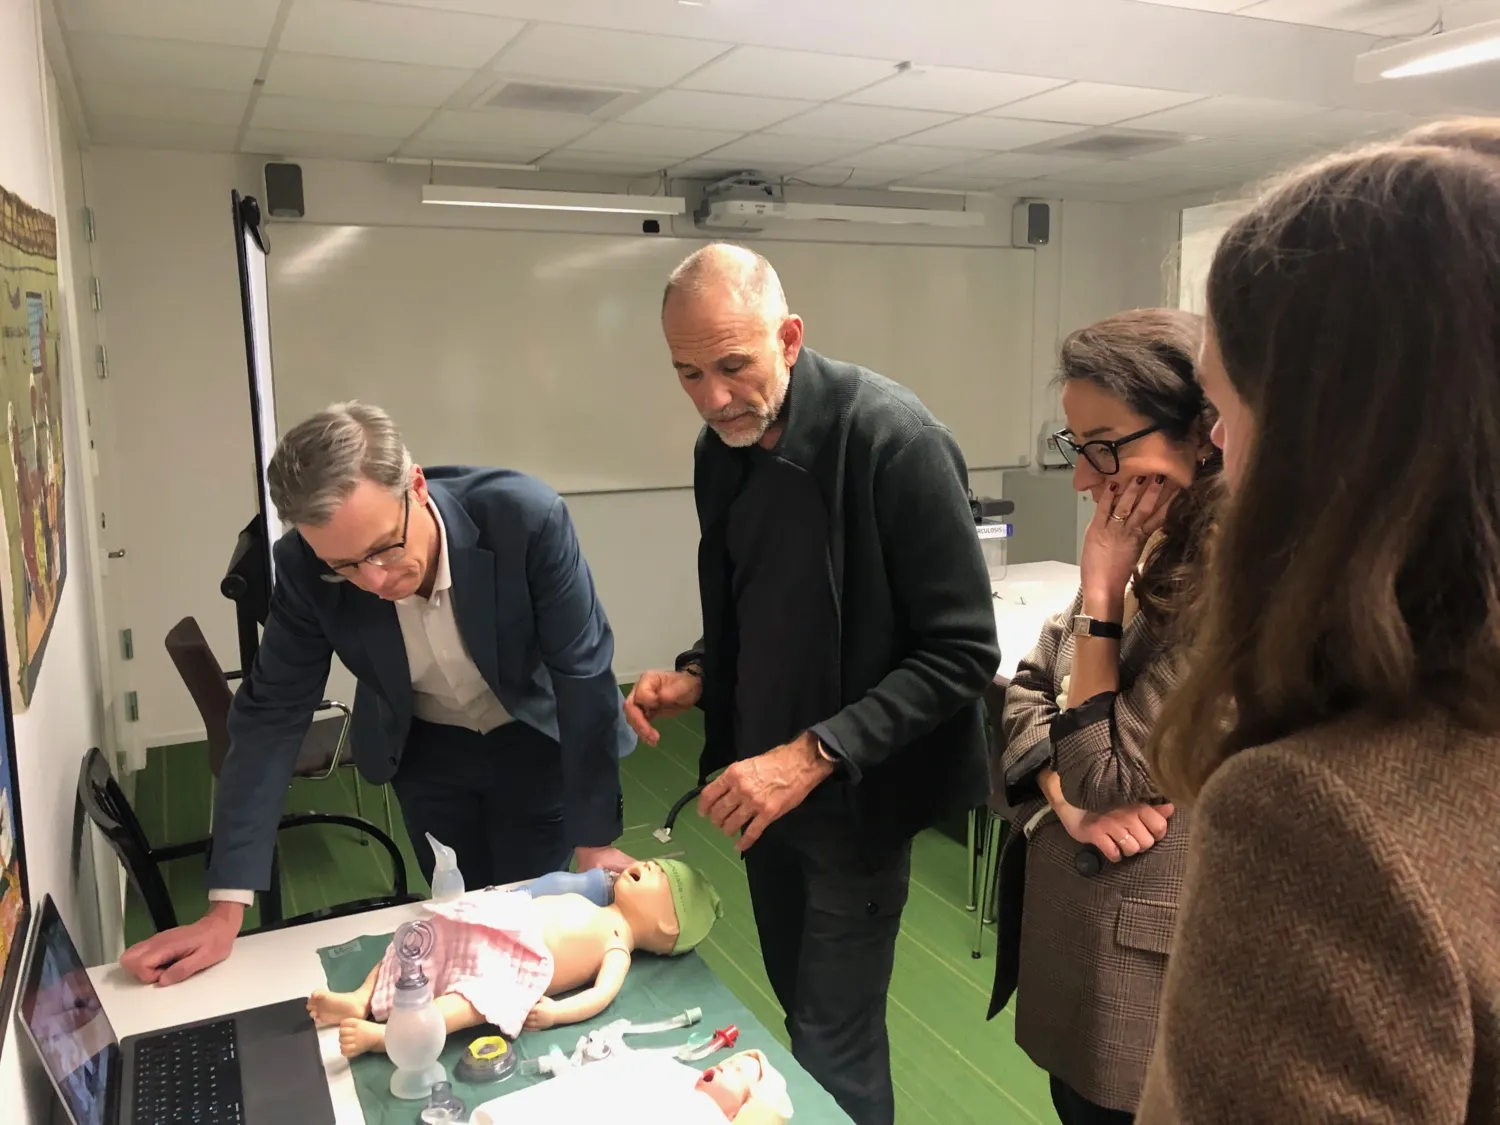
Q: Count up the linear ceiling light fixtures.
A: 3